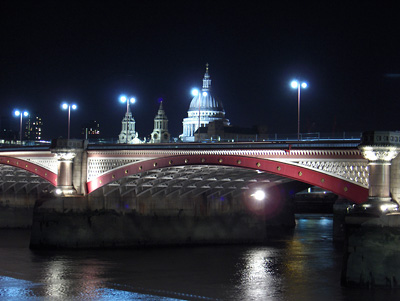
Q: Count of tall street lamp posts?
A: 5